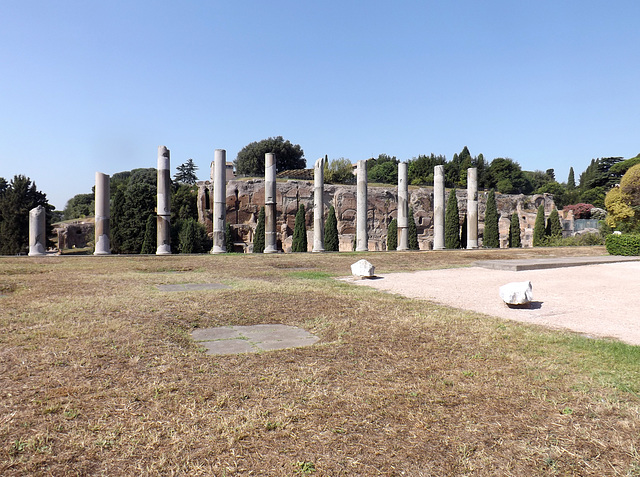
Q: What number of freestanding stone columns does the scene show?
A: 10